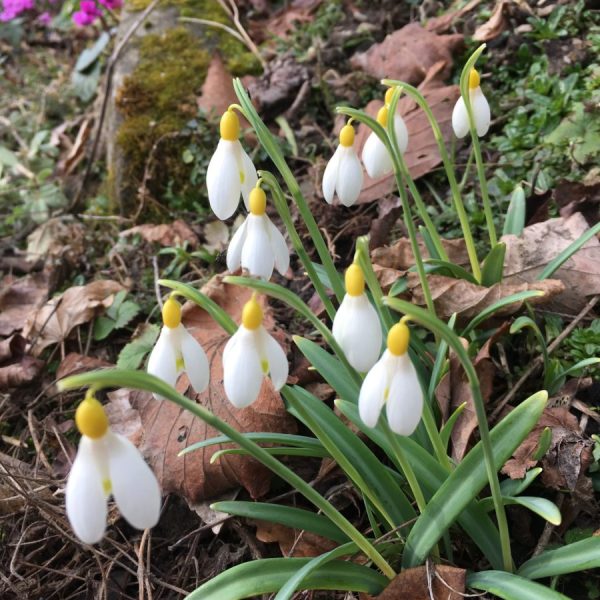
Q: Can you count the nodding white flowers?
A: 11